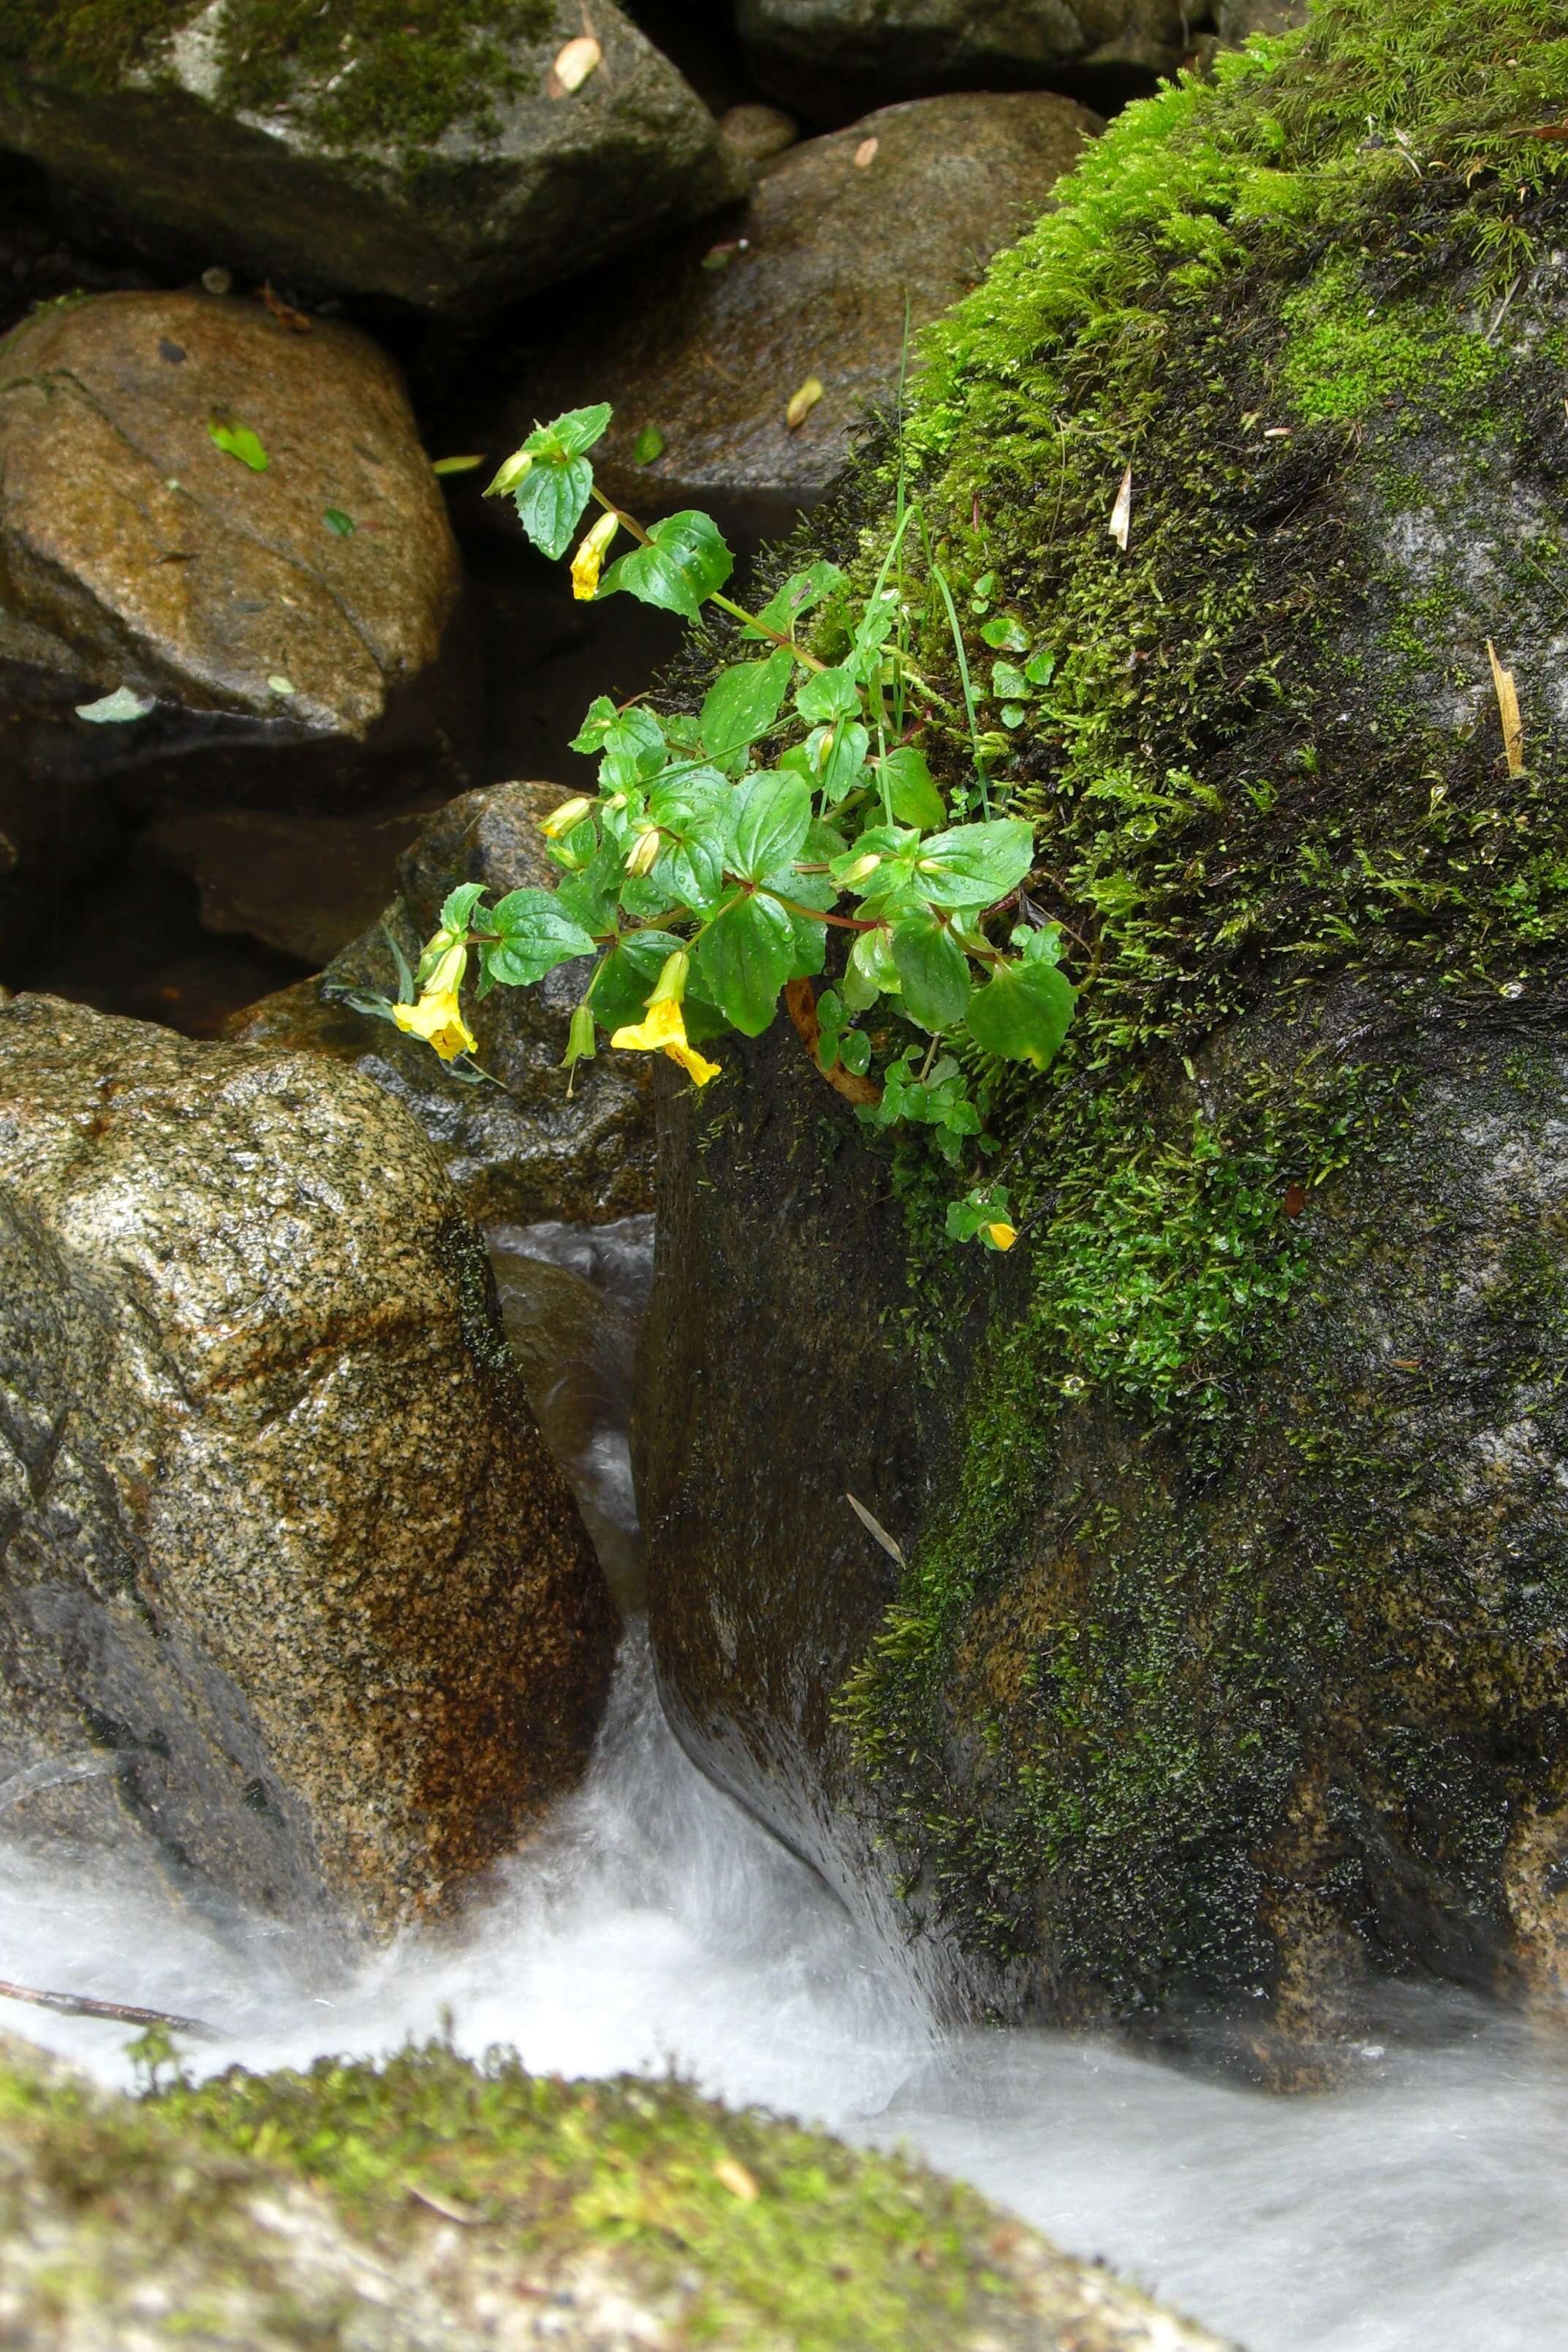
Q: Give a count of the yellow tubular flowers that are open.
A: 2